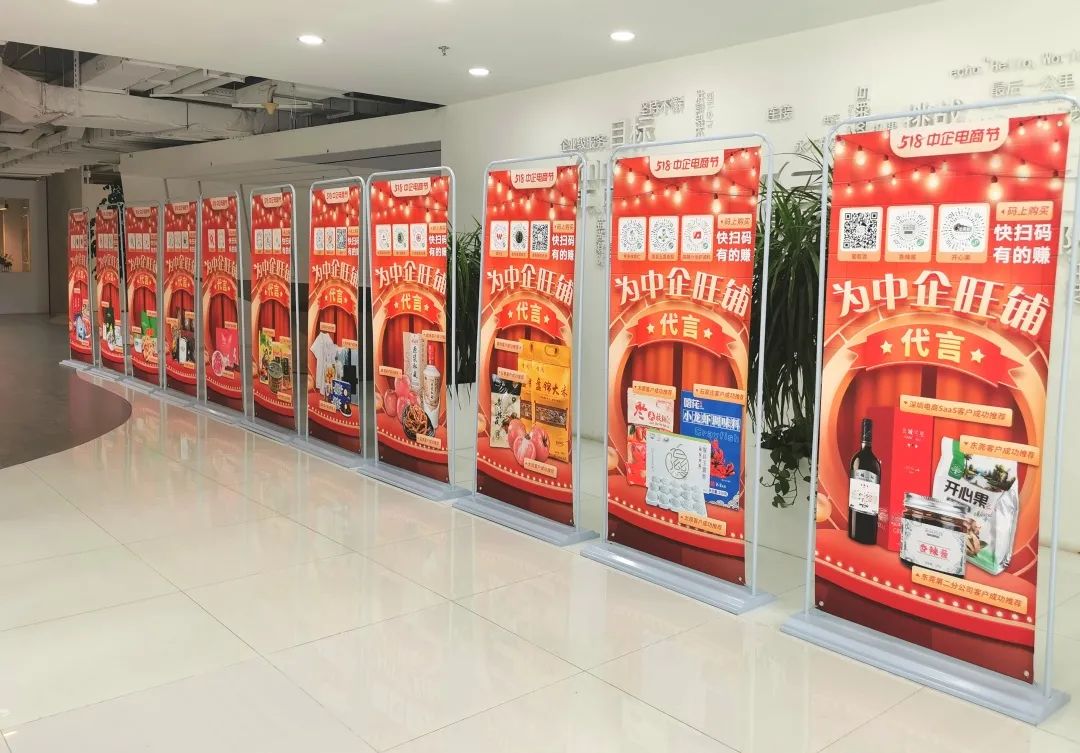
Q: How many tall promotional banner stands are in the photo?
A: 11